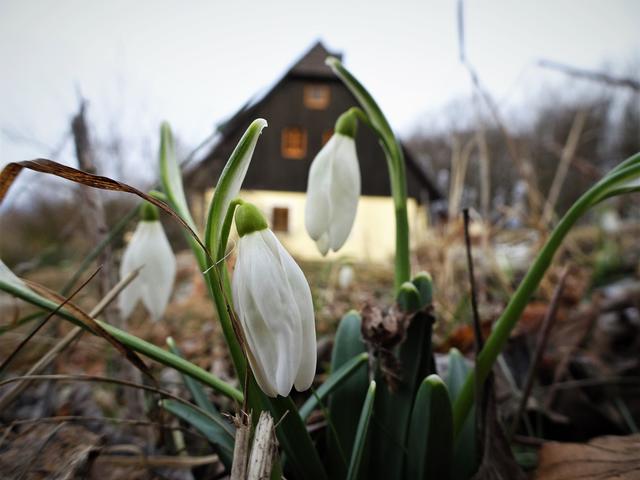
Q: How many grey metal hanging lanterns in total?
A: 0